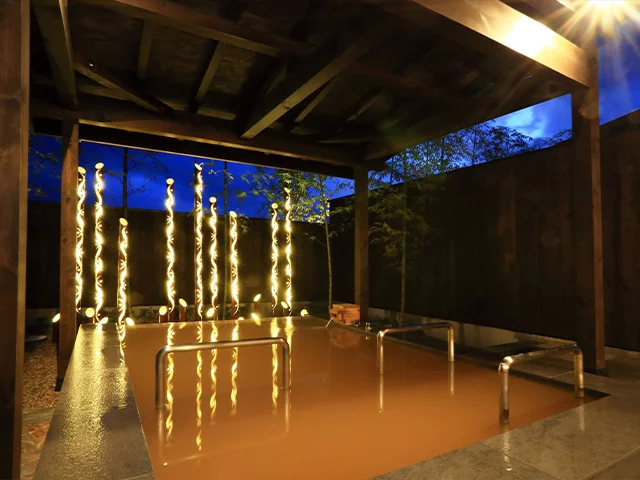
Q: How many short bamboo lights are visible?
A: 12